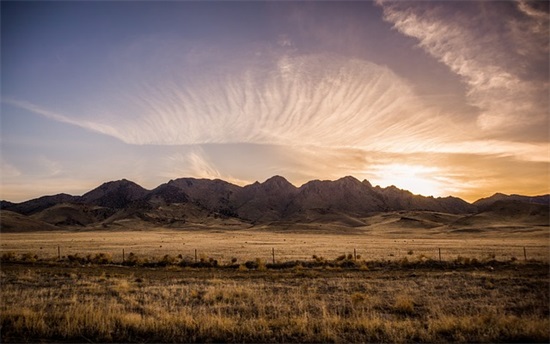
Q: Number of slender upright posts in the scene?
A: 7